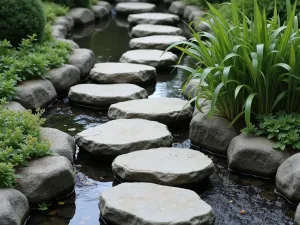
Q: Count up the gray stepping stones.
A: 11